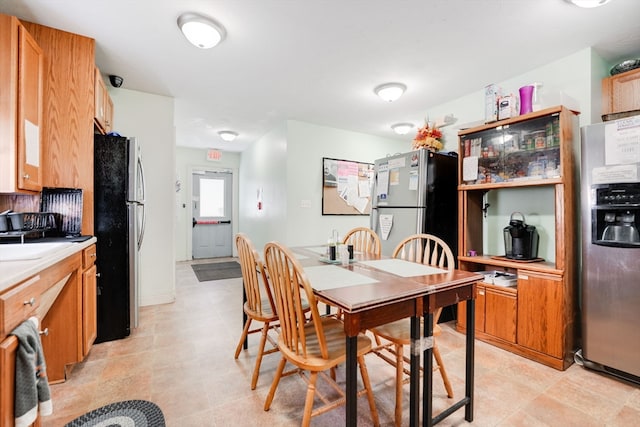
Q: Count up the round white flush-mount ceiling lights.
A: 5